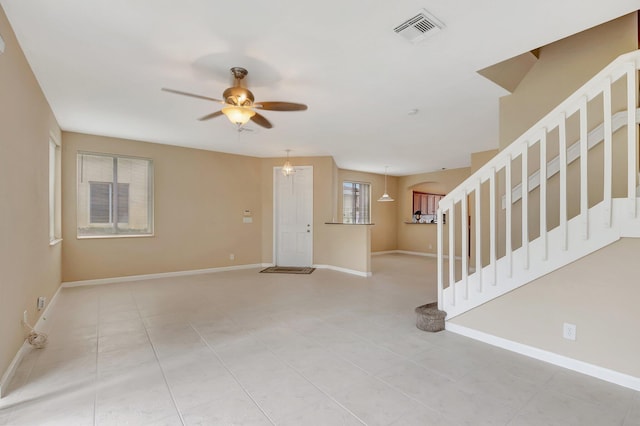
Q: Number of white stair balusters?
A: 12